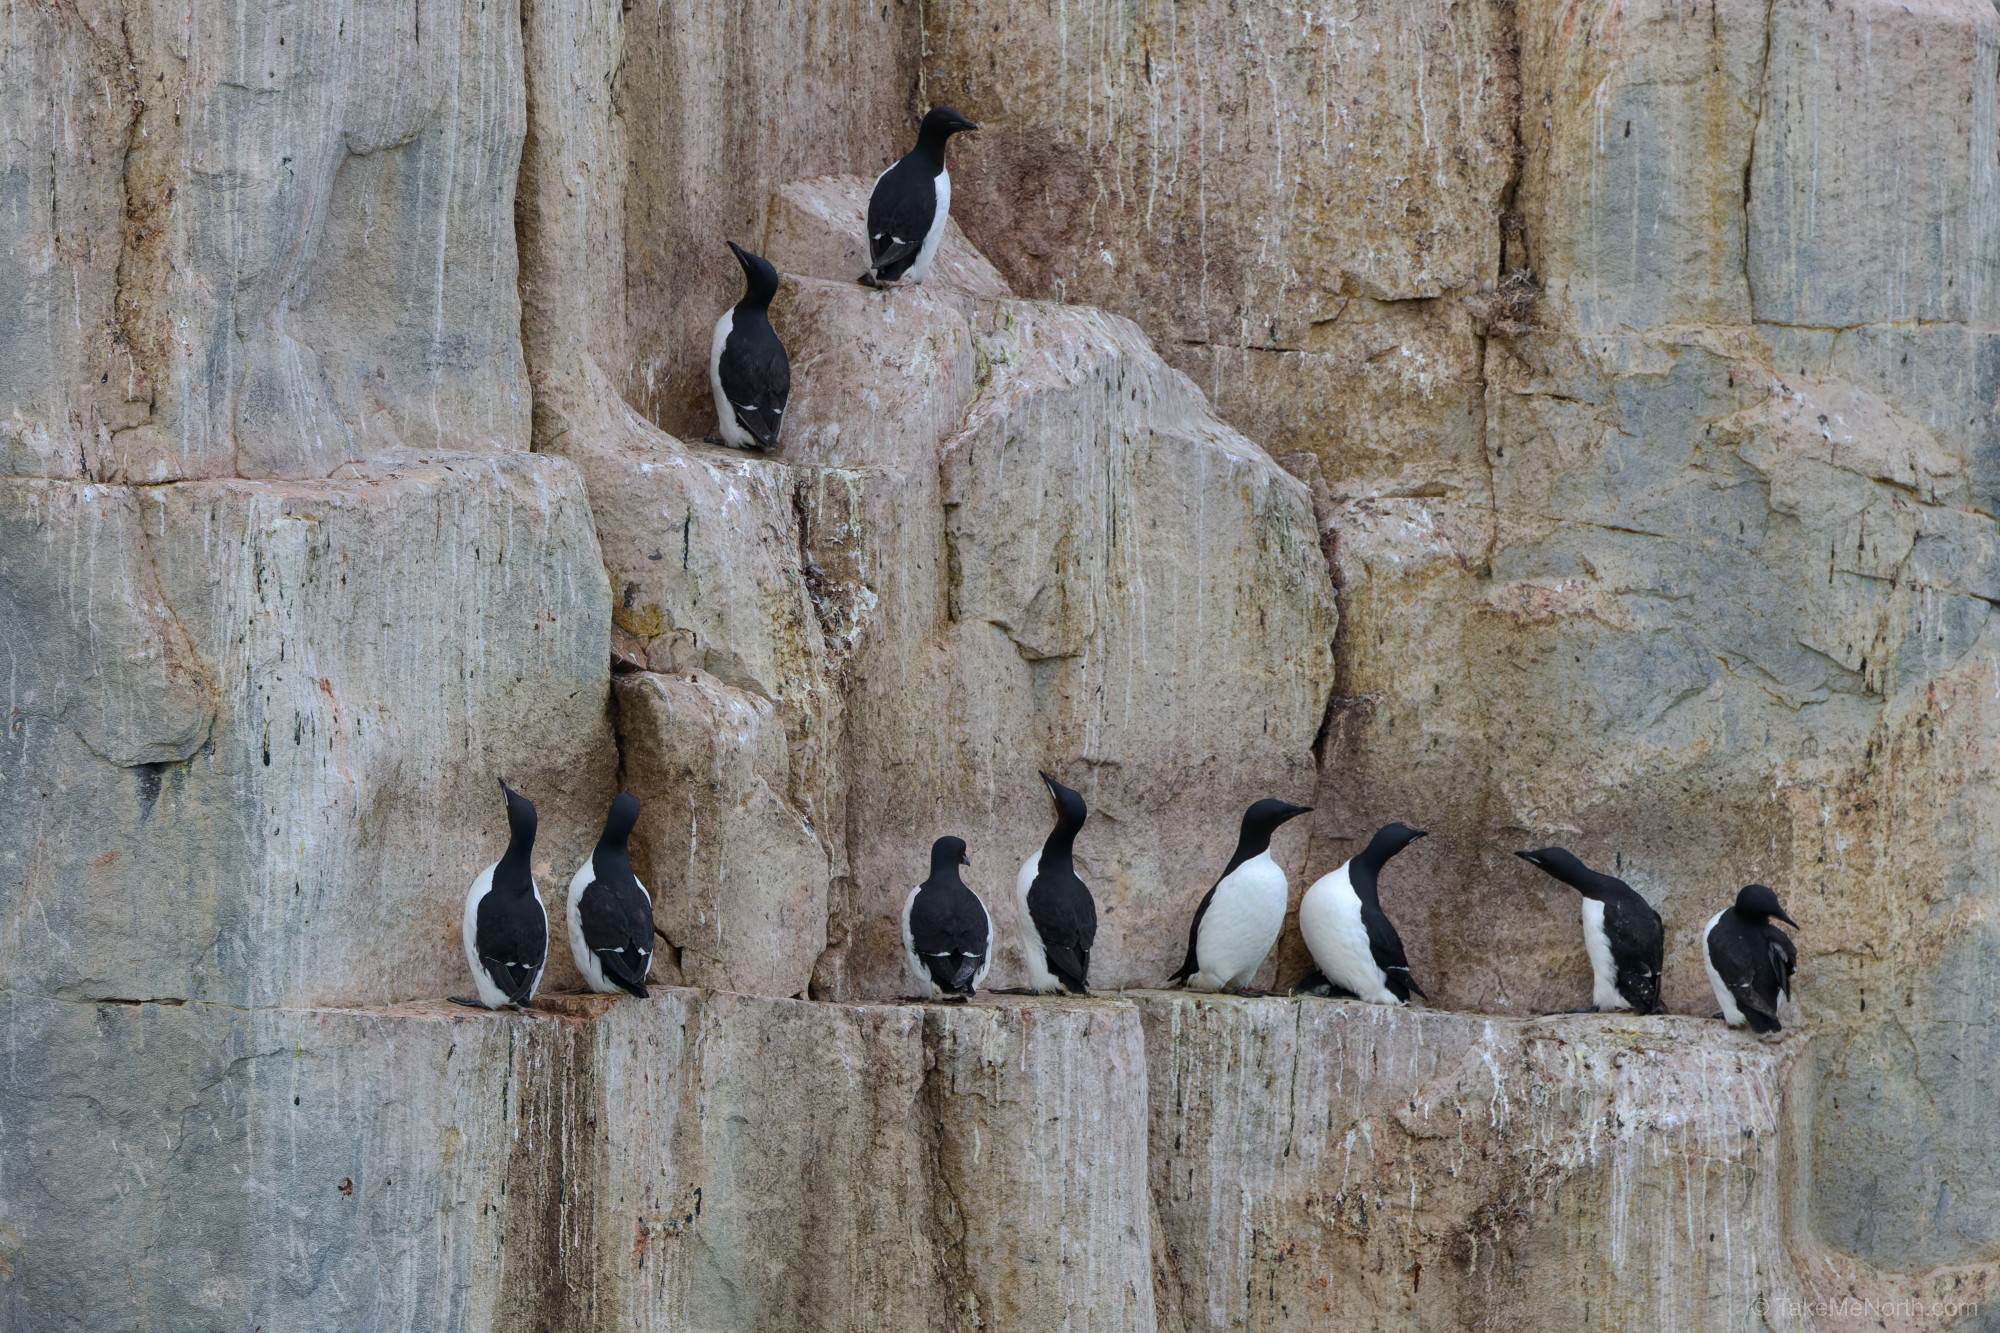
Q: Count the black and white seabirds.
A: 10